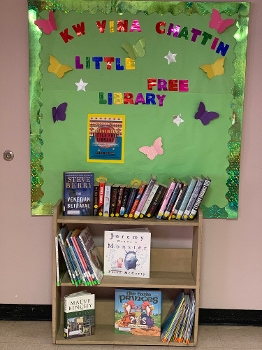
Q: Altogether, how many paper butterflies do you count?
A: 8